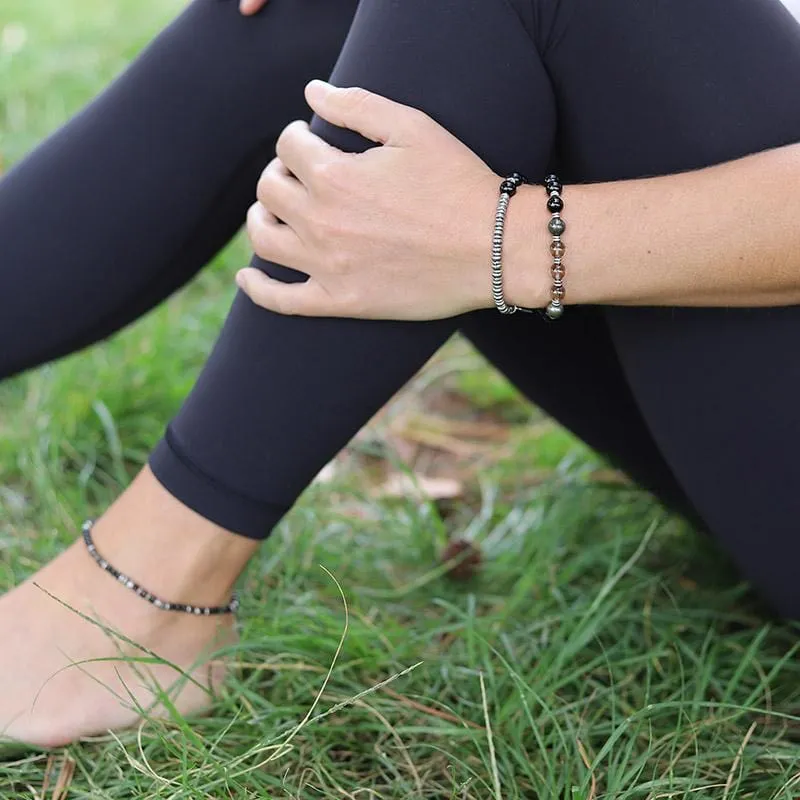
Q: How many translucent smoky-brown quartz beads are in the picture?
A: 3